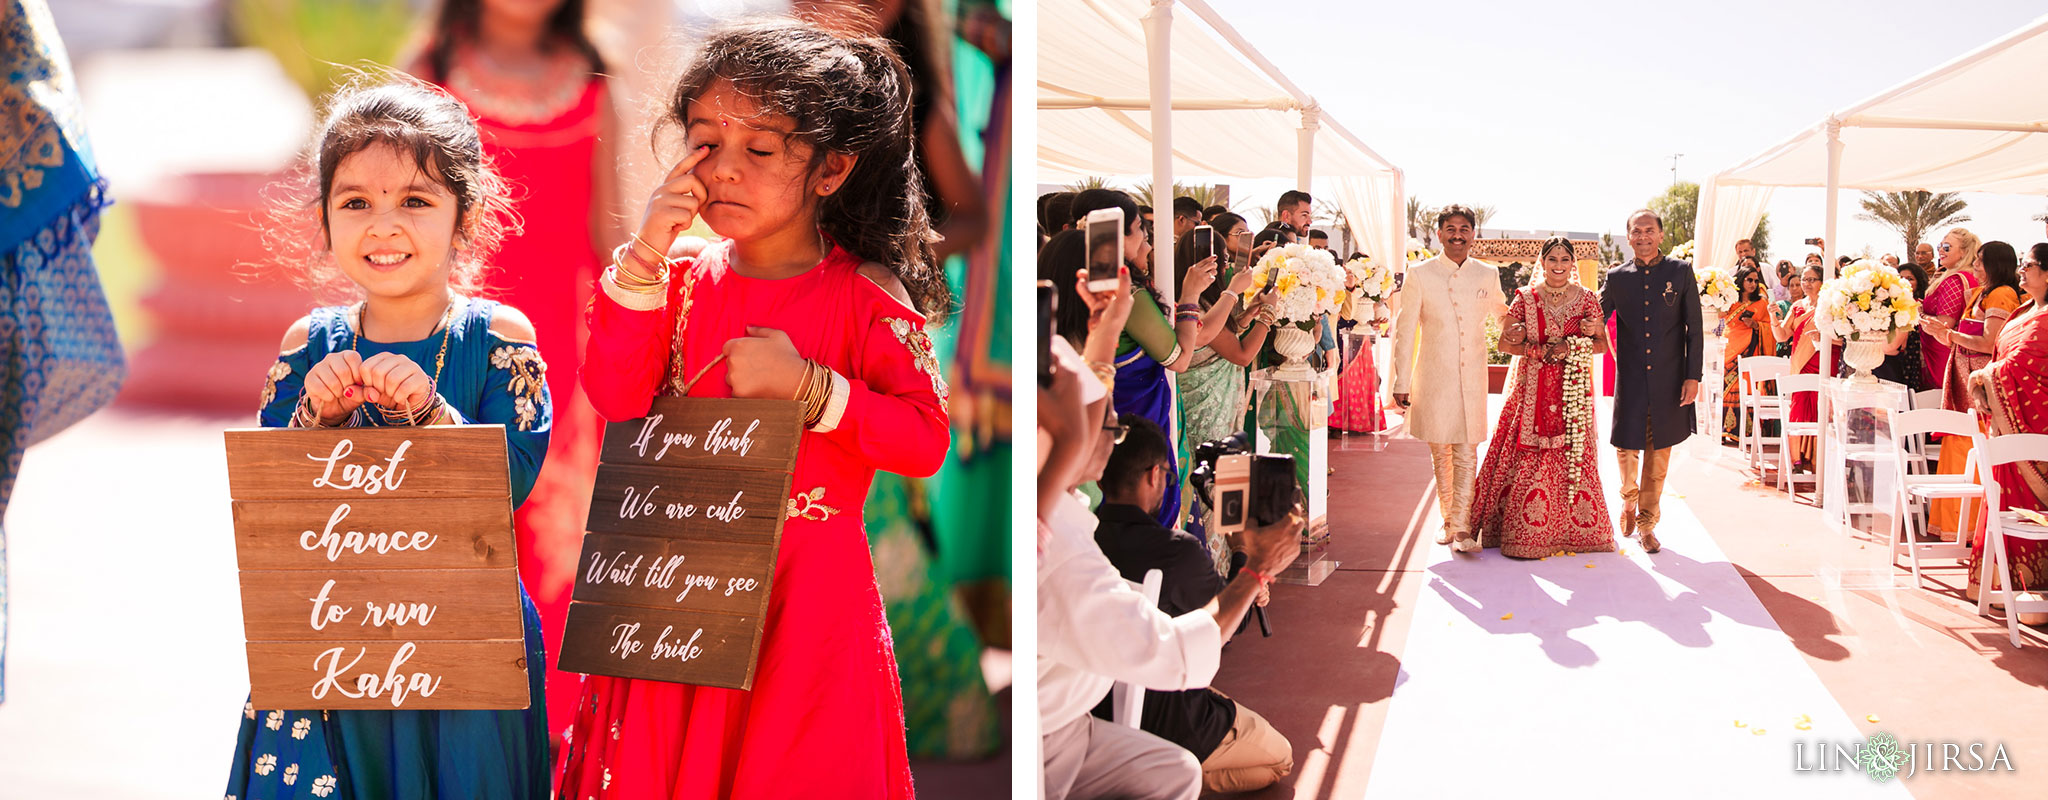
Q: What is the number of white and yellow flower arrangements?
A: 6